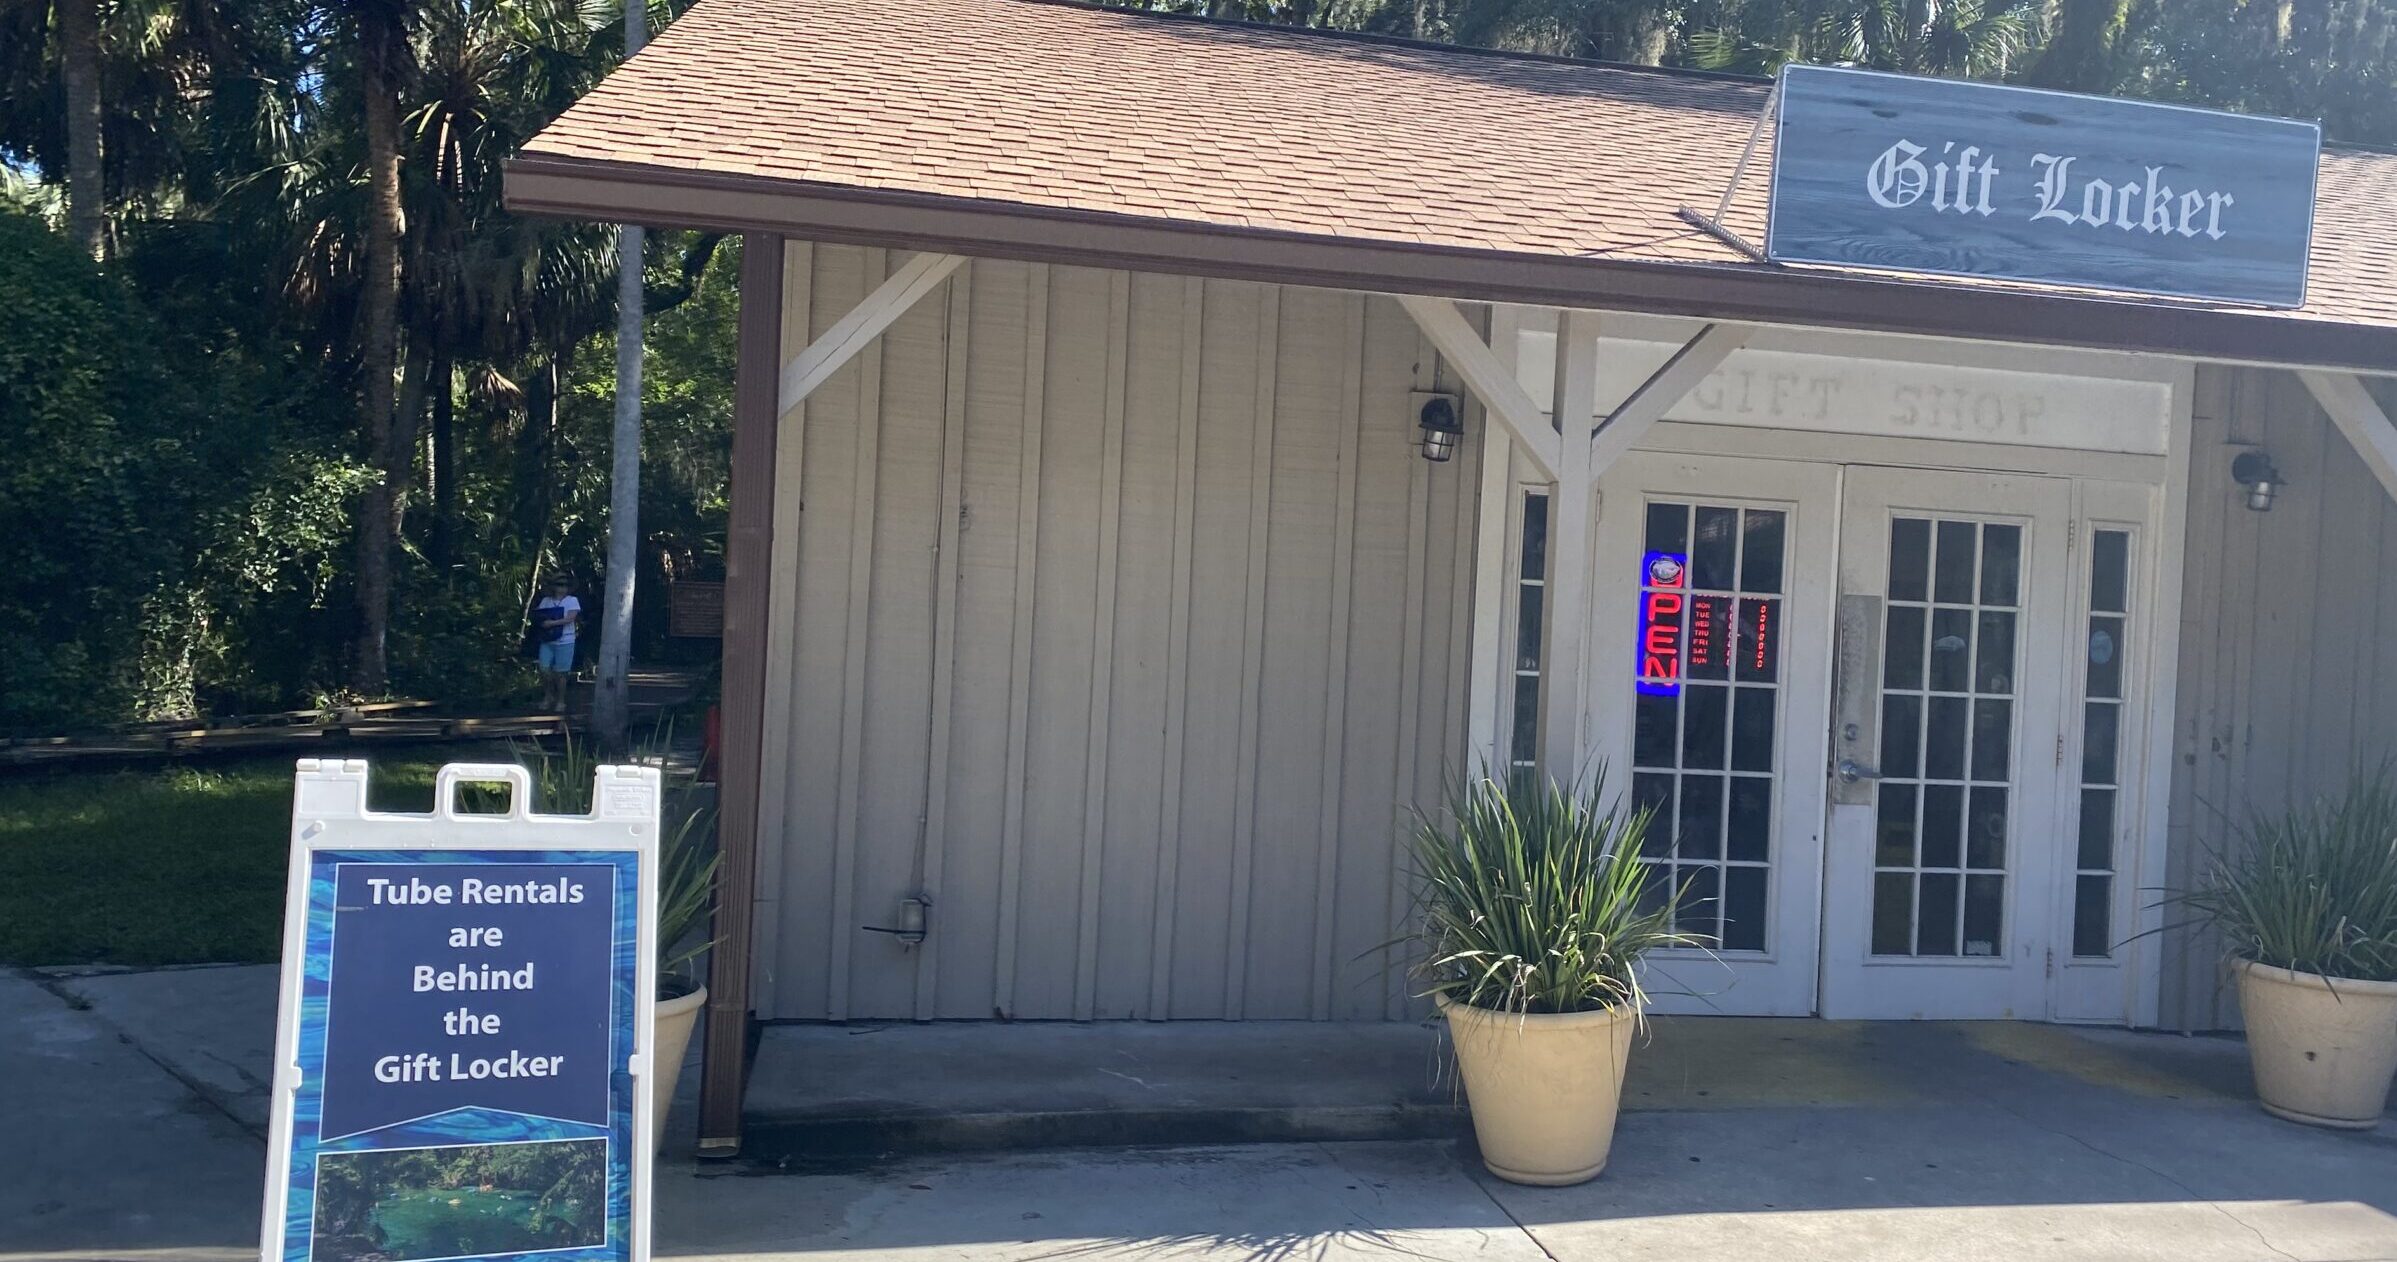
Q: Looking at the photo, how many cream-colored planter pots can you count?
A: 3